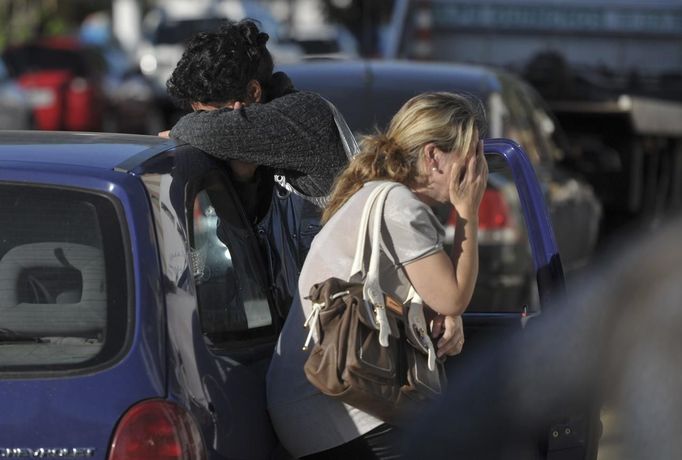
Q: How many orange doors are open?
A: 0